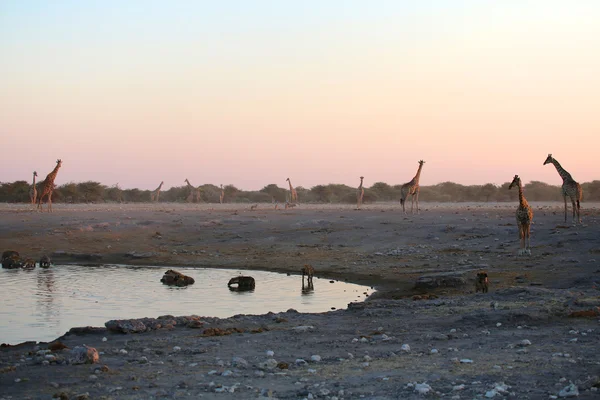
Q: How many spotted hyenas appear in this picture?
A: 2